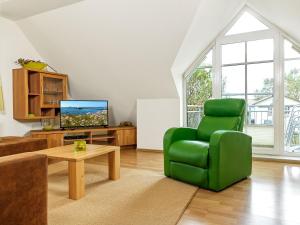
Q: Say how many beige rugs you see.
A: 1